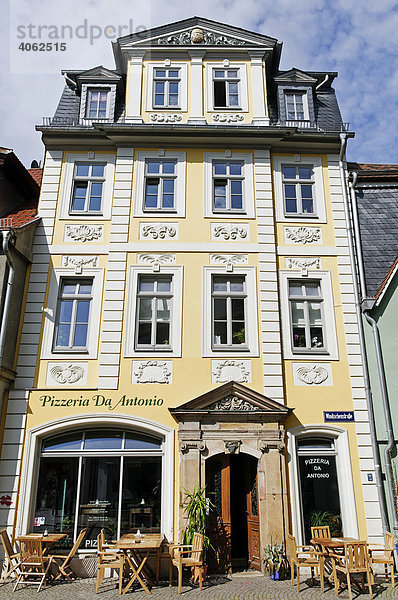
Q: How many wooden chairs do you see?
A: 11